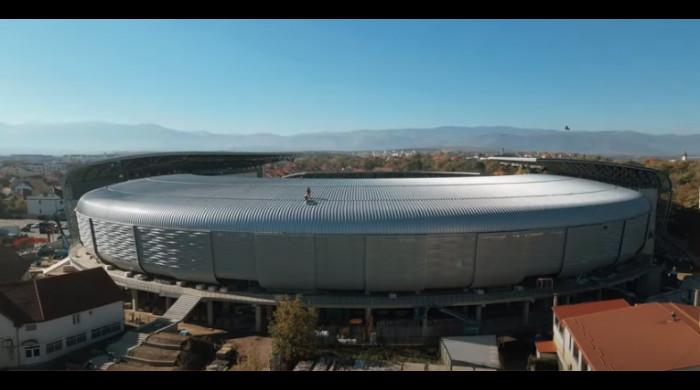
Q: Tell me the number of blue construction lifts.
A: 2